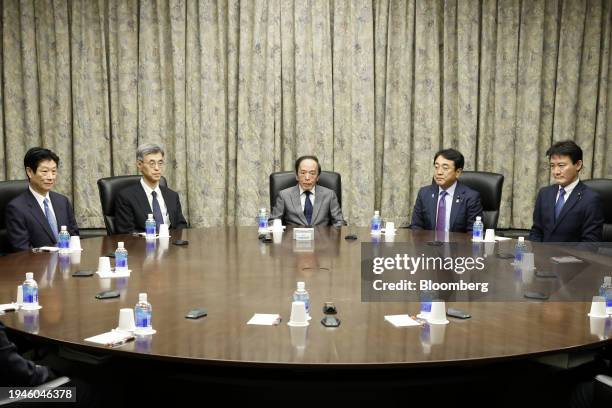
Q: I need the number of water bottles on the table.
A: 12